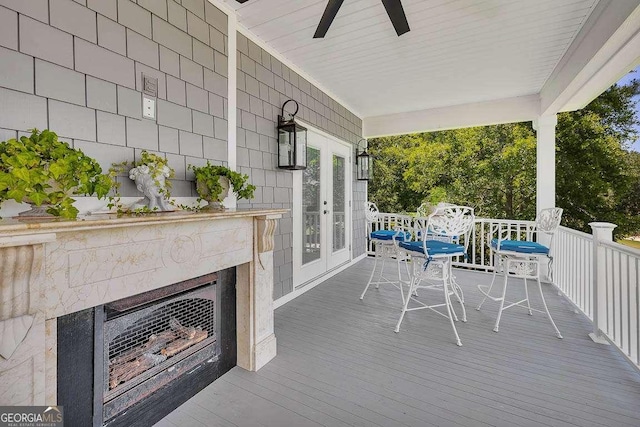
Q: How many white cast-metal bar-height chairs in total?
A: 4